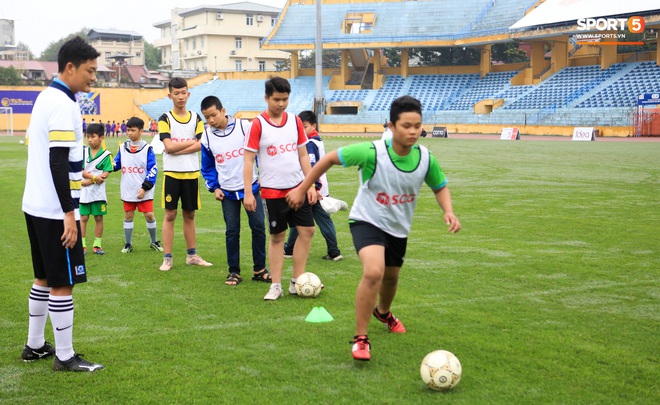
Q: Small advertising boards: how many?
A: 3